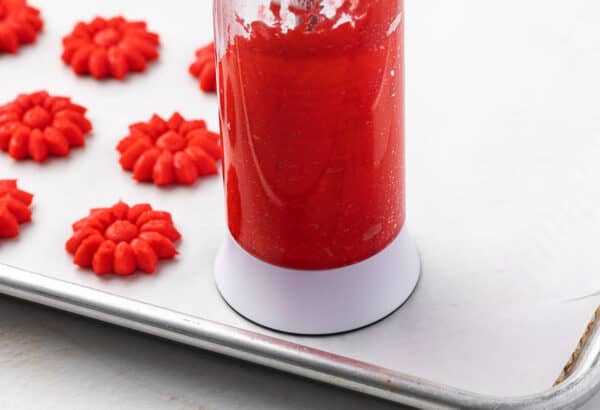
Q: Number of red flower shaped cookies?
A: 7